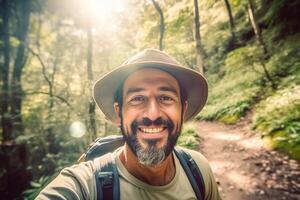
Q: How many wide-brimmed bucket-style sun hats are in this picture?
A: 1